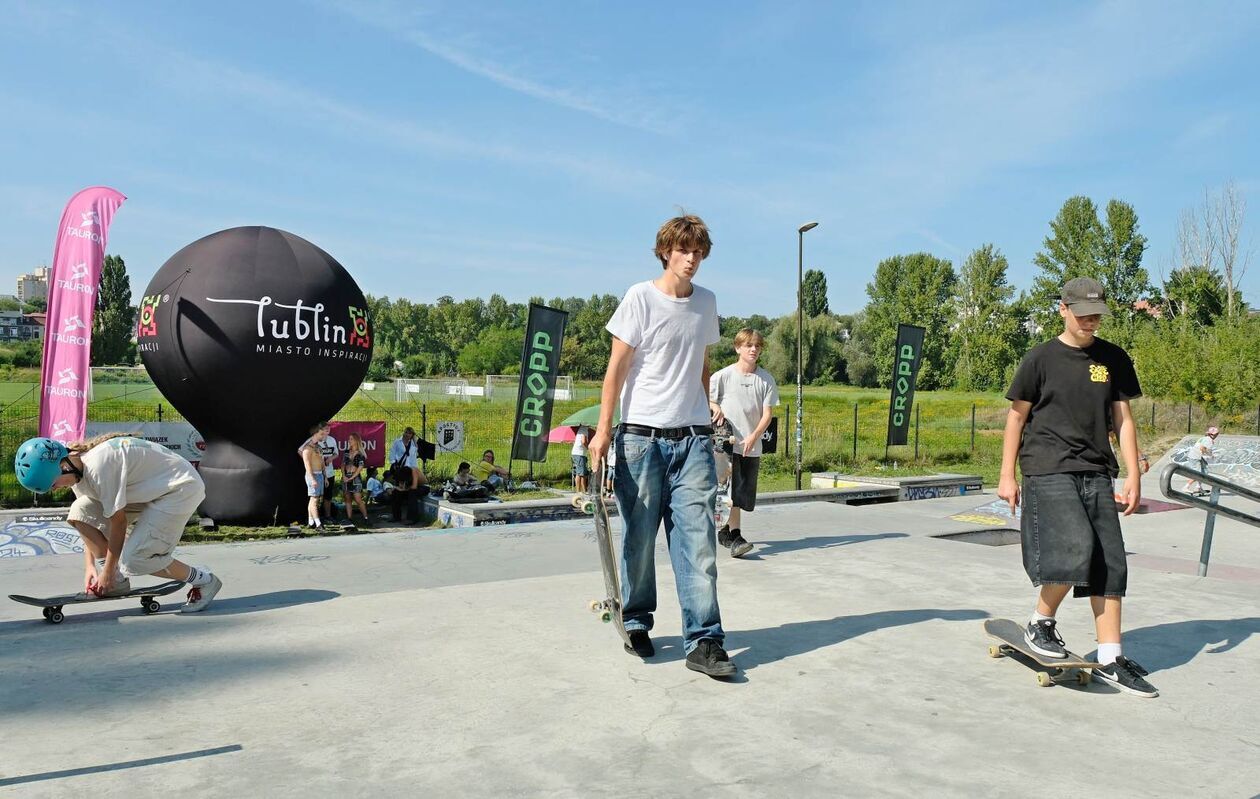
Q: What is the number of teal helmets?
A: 1